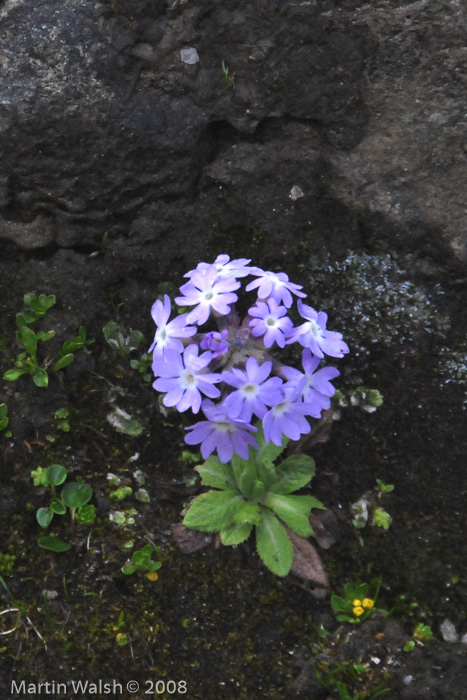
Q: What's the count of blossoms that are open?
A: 11